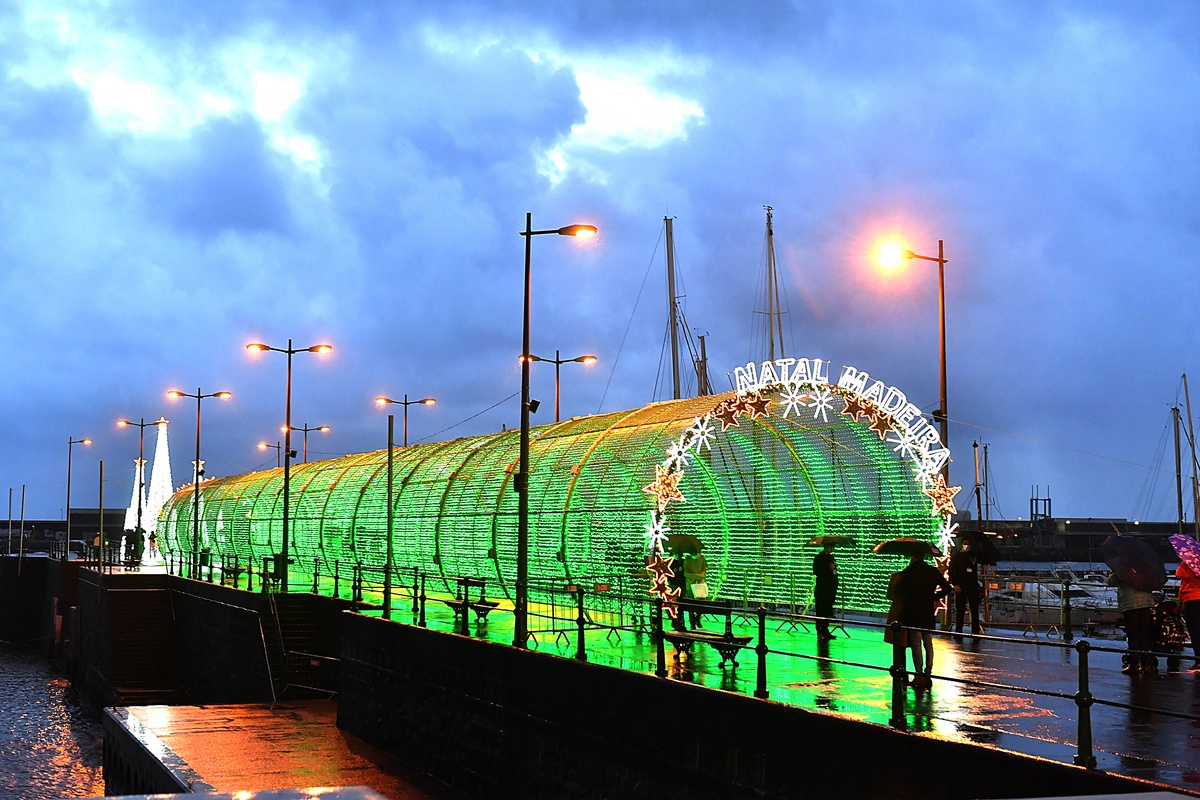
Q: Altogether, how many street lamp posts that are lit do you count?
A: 10